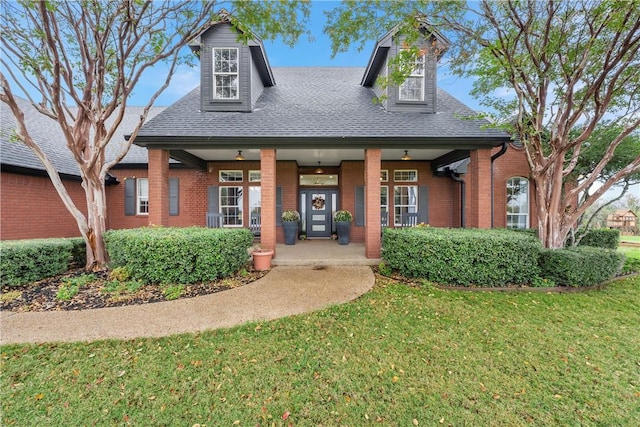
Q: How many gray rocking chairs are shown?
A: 4